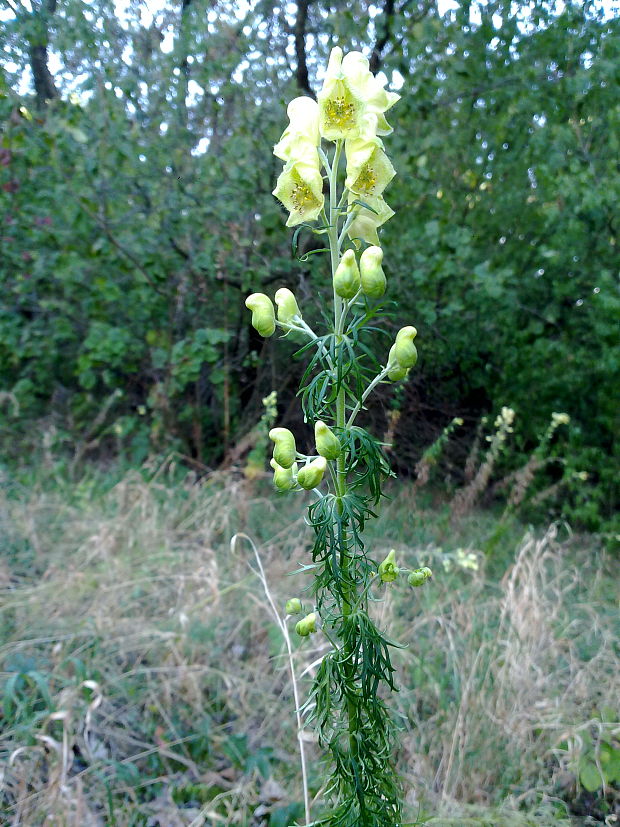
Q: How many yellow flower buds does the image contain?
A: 14